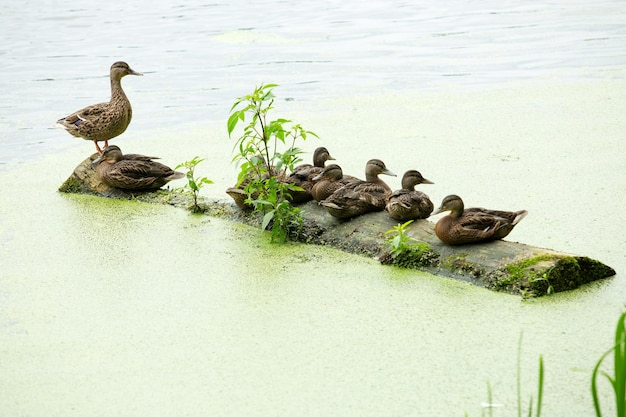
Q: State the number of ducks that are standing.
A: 1